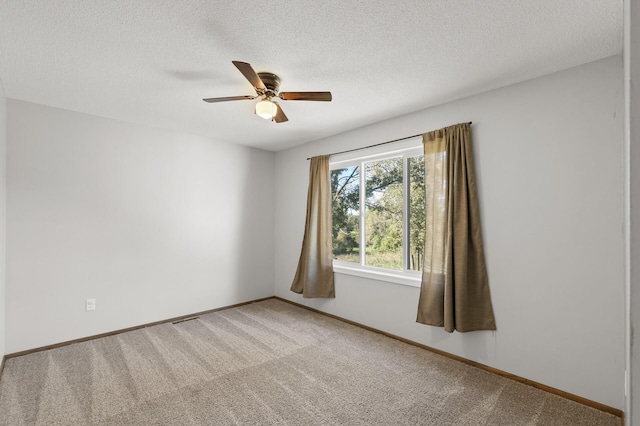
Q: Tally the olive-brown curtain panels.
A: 2